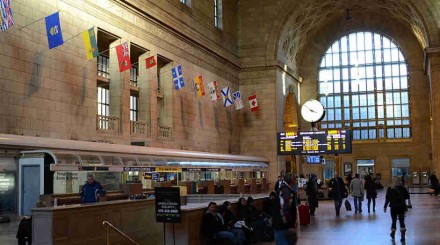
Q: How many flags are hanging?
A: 11